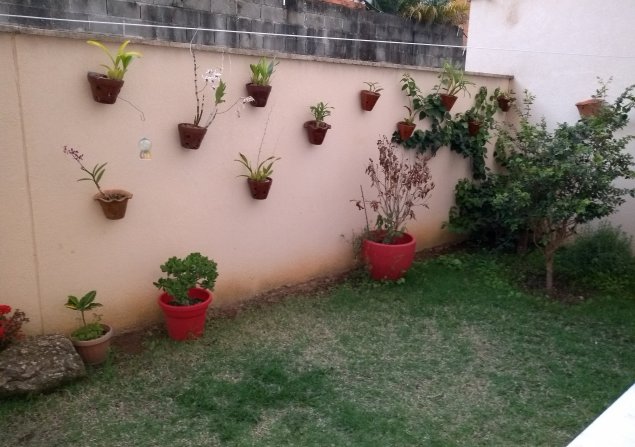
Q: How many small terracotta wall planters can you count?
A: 12